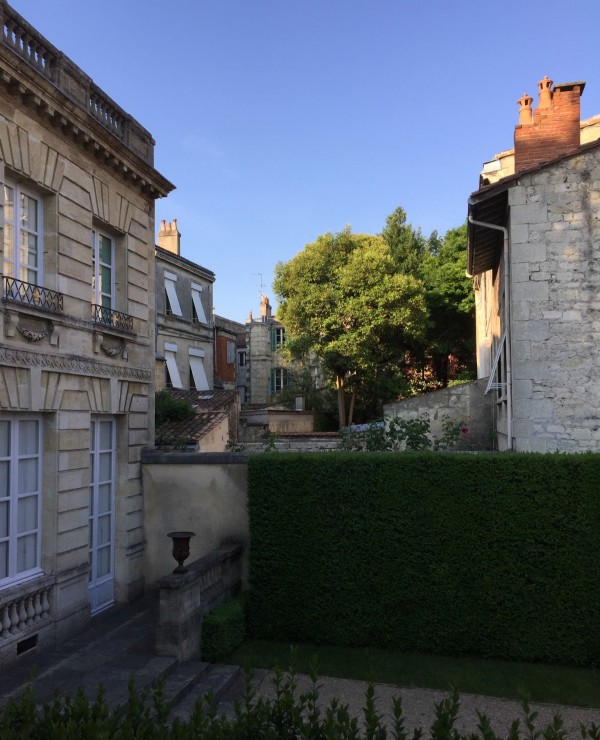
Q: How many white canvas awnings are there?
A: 4